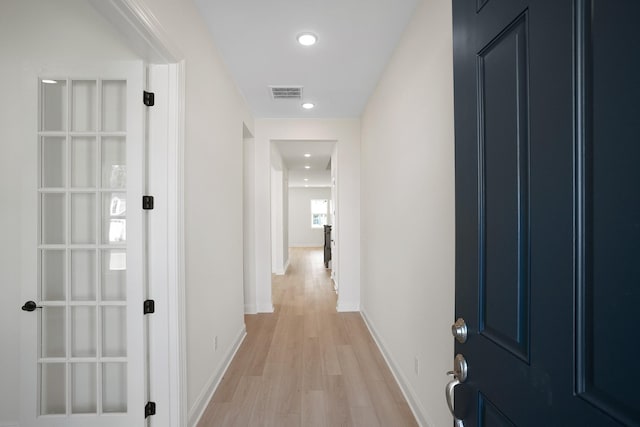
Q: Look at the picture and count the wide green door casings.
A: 0